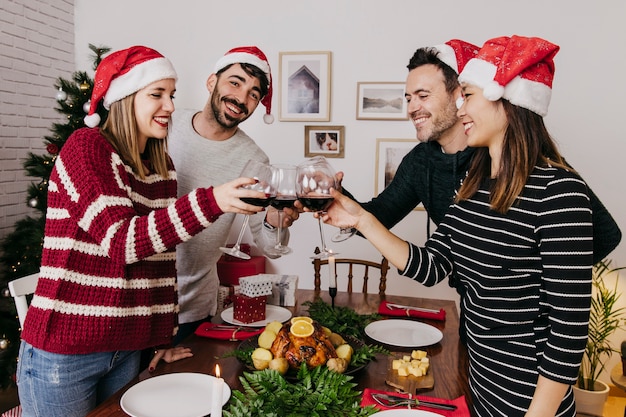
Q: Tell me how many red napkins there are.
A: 3